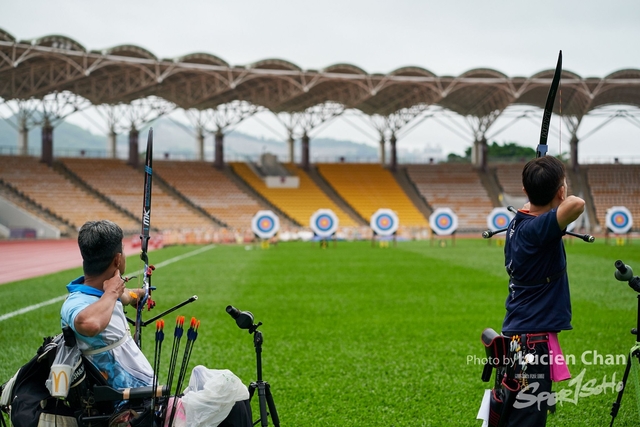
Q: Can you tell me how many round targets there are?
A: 6